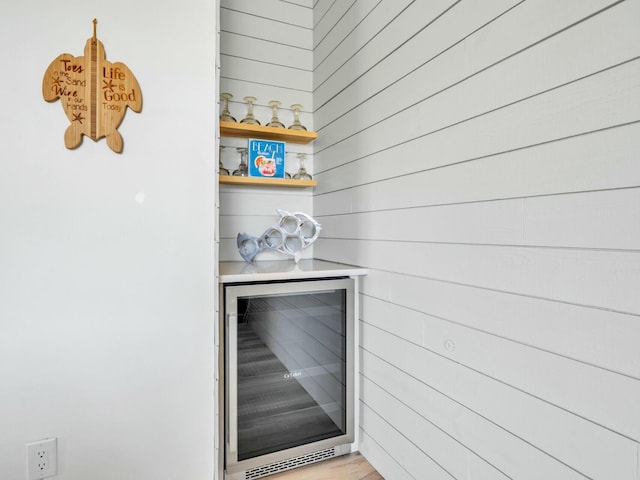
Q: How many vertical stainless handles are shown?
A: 1